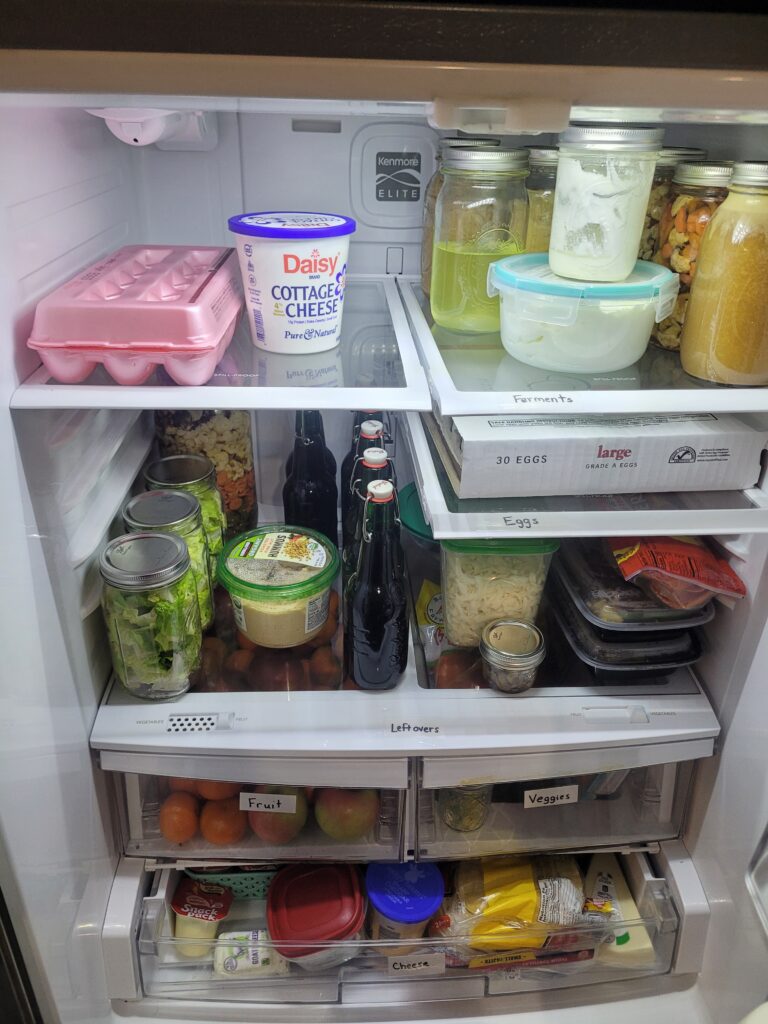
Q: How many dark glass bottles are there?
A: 6